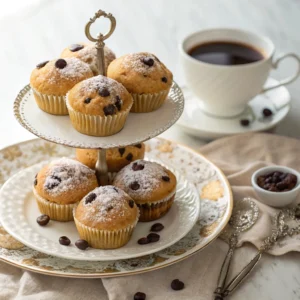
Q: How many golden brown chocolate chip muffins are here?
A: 8